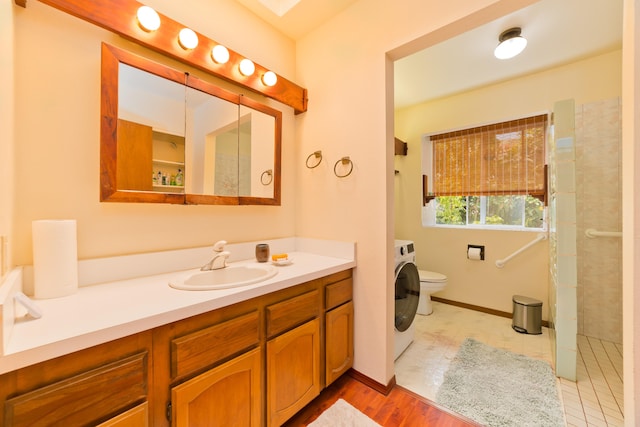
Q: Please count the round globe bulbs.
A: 5